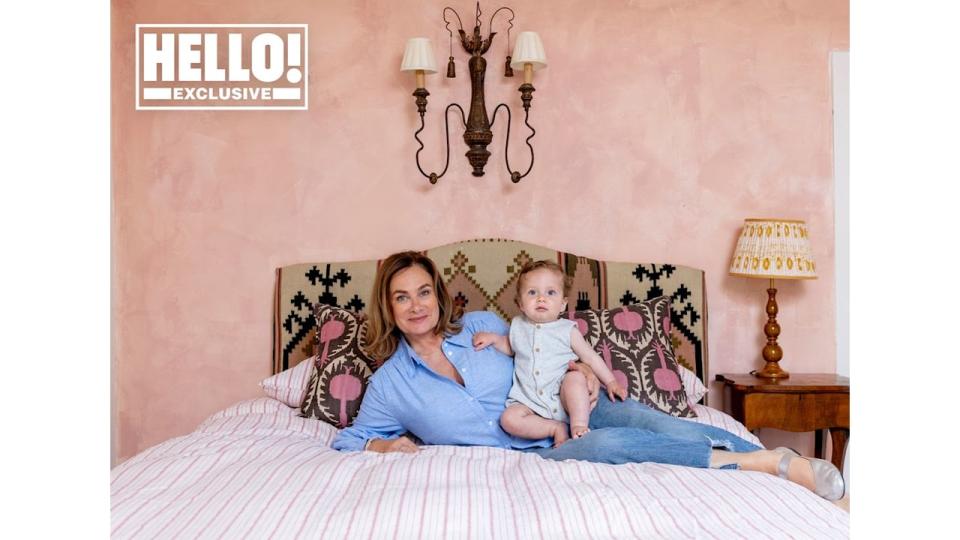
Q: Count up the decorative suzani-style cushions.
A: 2